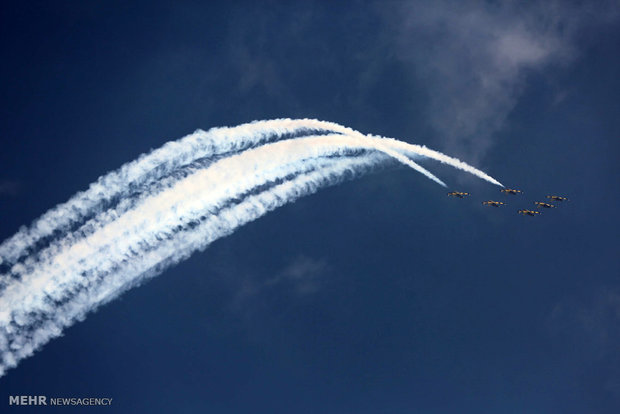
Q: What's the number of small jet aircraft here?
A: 6